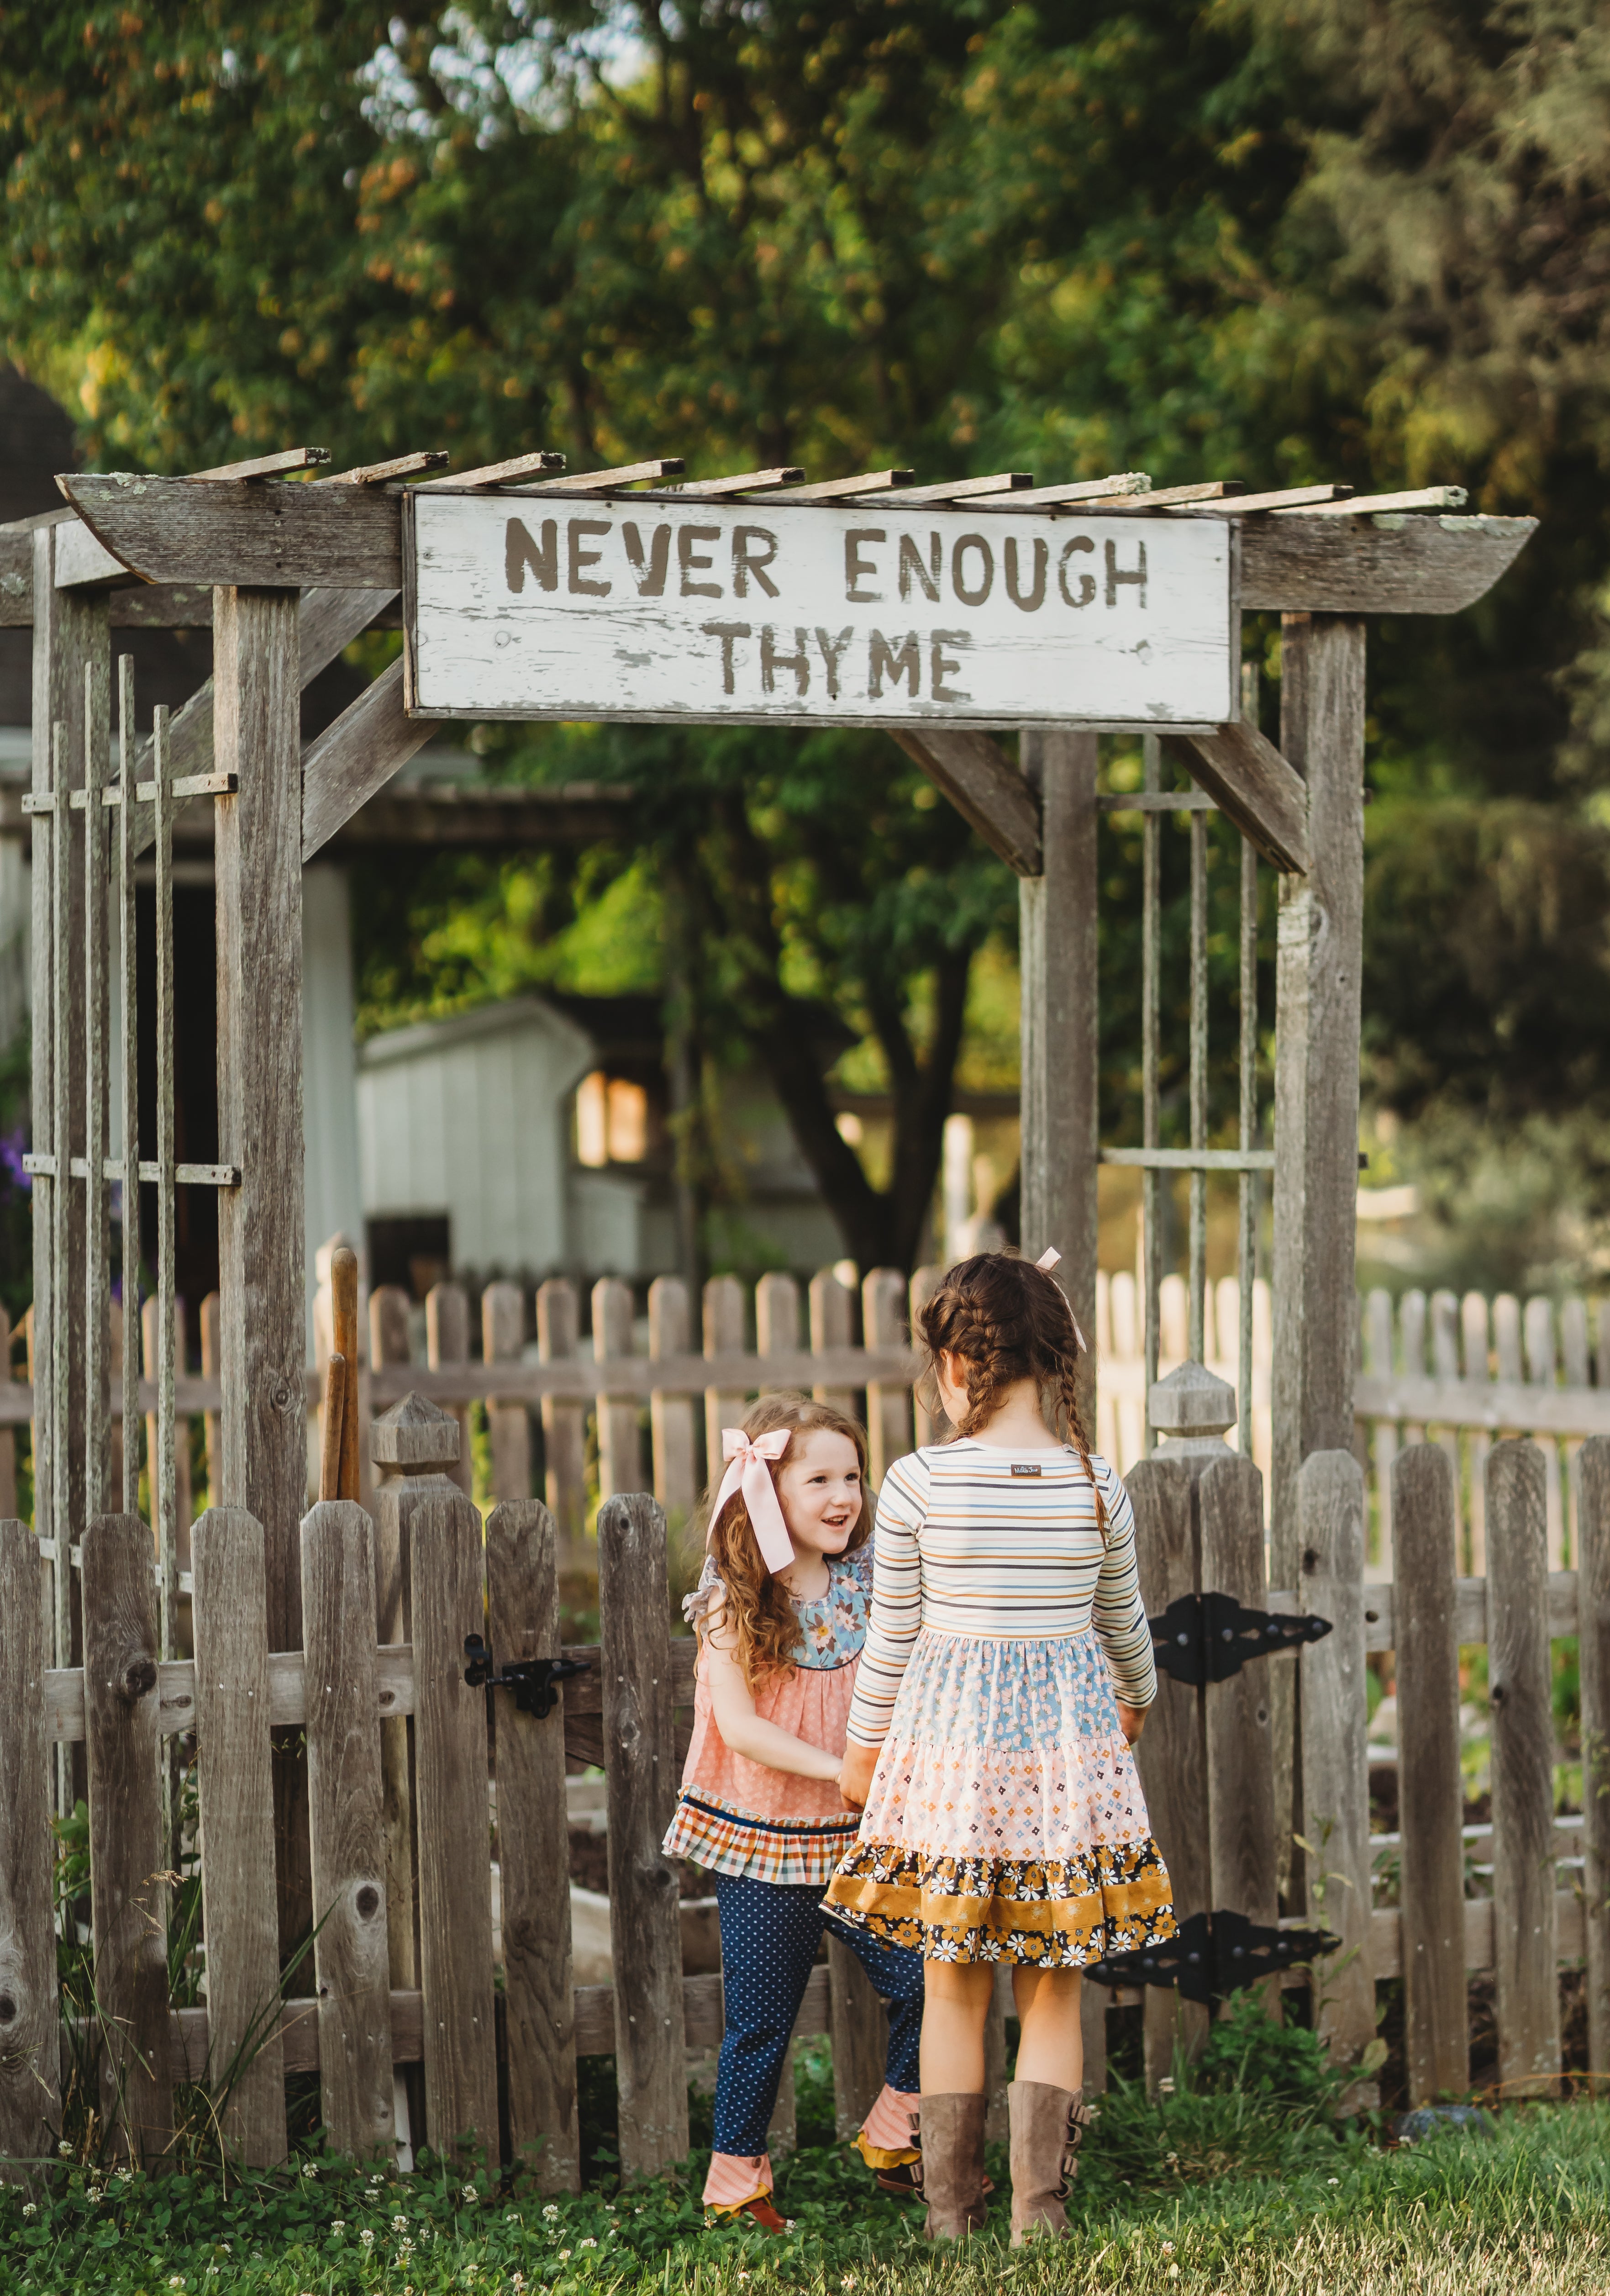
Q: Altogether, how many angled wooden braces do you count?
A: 4